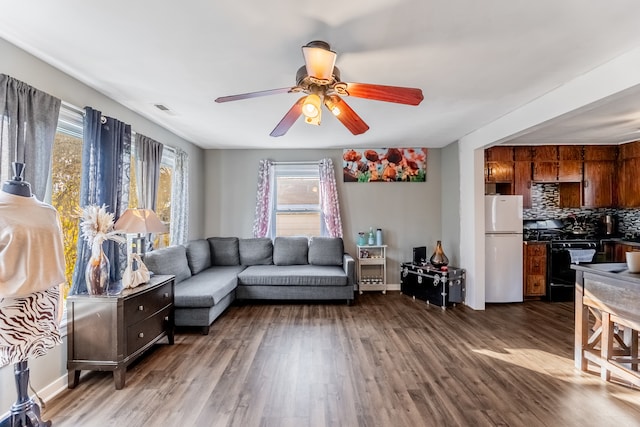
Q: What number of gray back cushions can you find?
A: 6